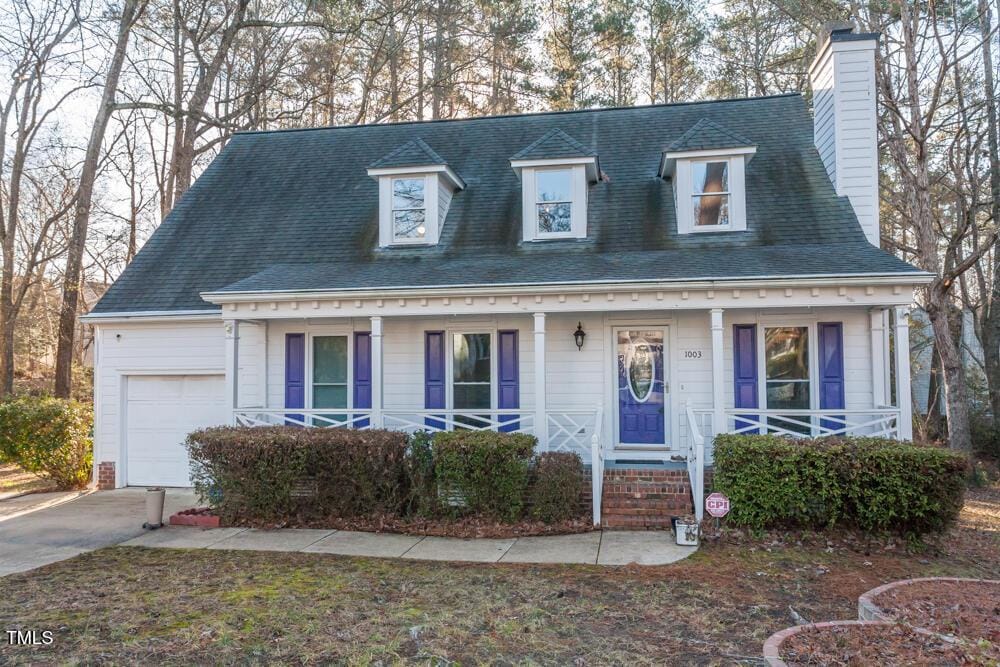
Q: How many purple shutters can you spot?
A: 6